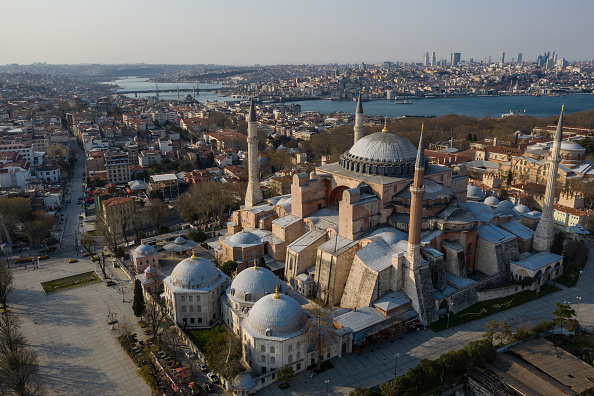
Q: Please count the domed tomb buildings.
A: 3